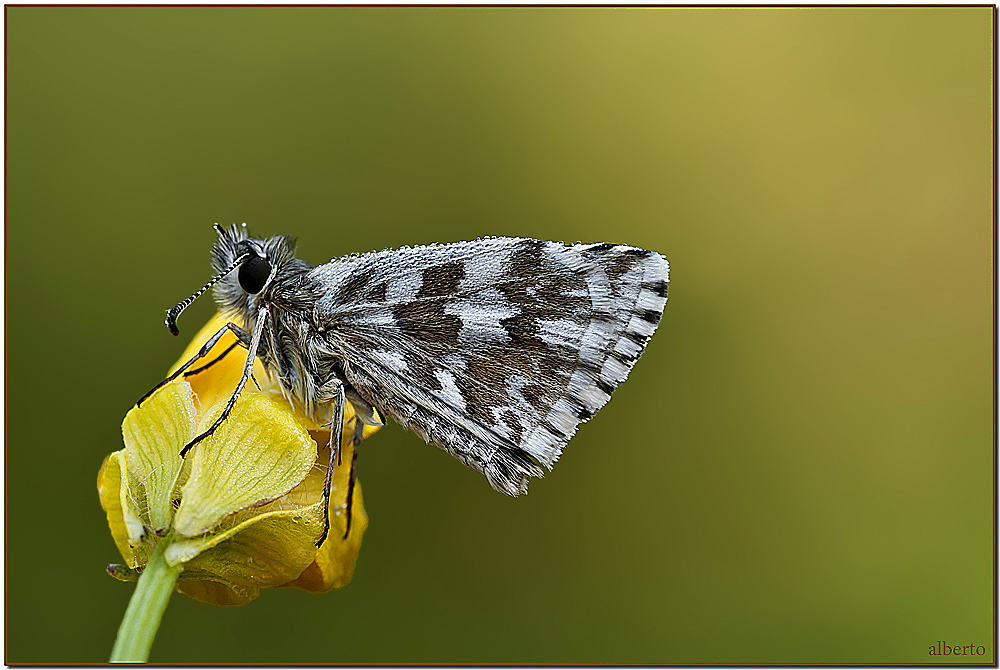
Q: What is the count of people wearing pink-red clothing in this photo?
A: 0